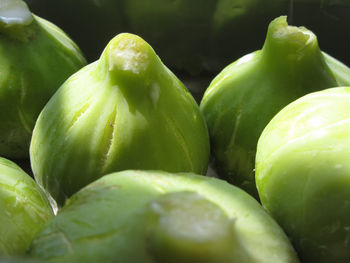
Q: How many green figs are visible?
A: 6